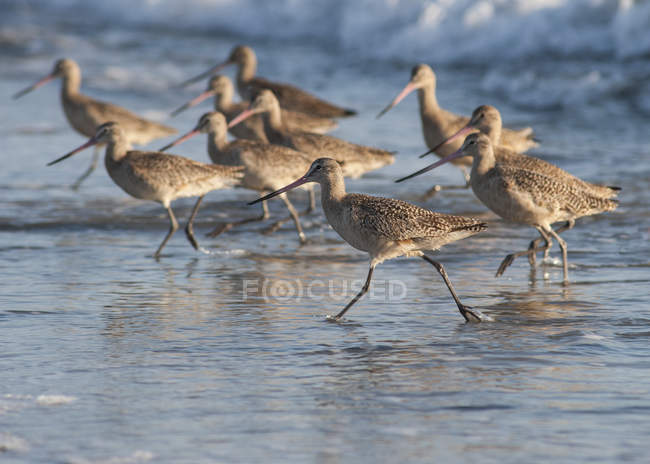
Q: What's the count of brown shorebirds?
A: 10